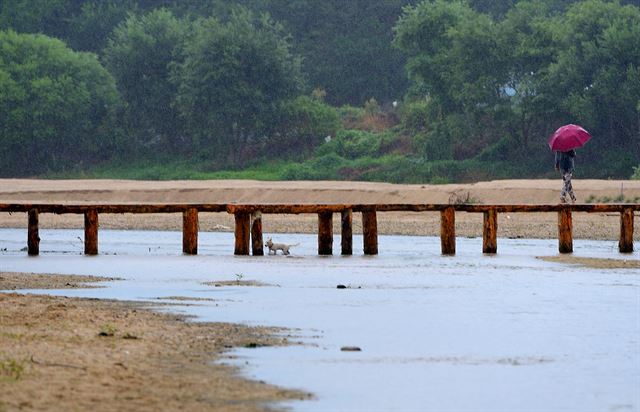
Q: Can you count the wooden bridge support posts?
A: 12